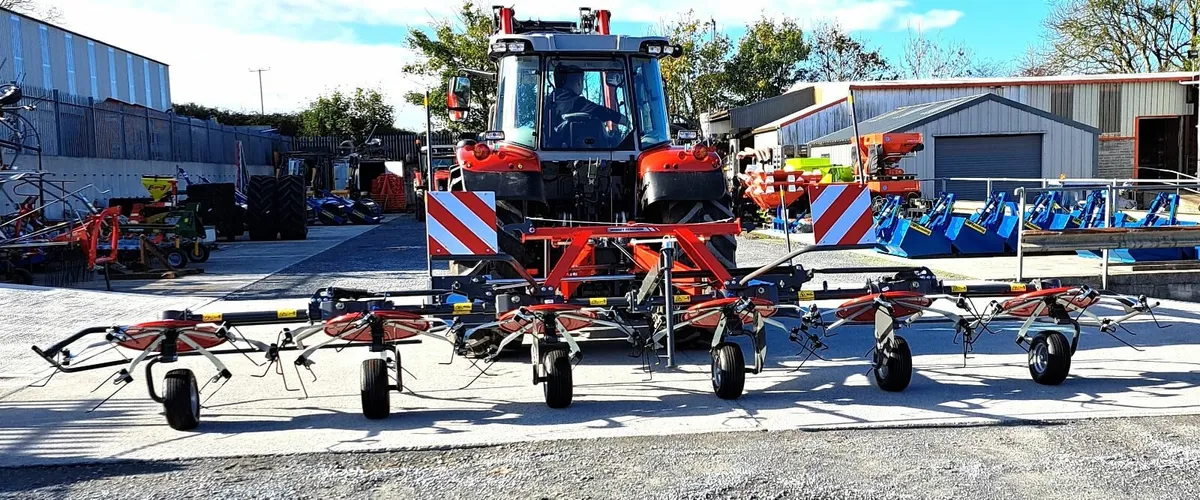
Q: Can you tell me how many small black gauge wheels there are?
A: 6